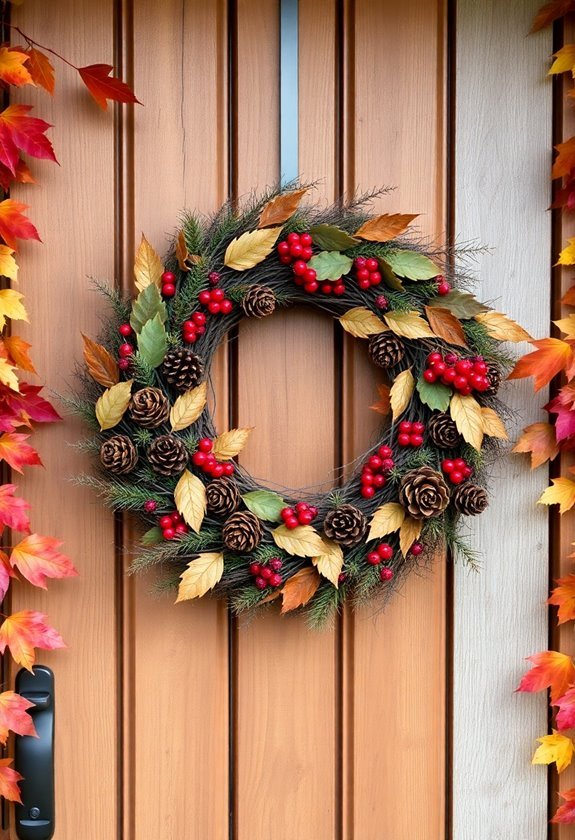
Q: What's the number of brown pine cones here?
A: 13